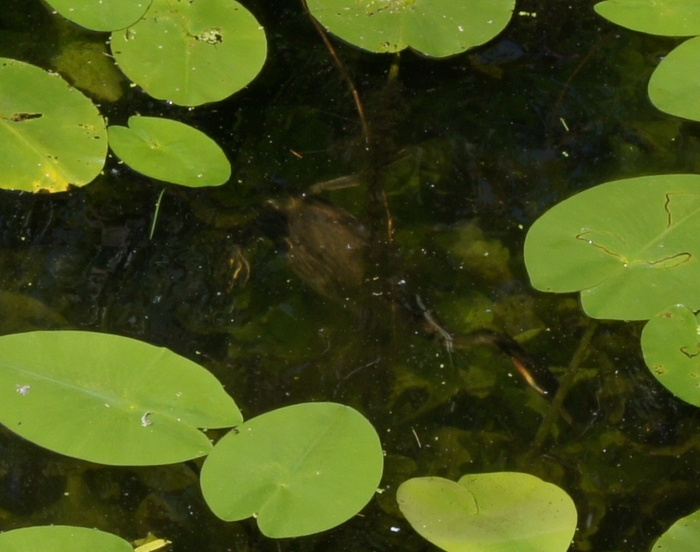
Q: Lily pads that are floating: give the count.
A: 14